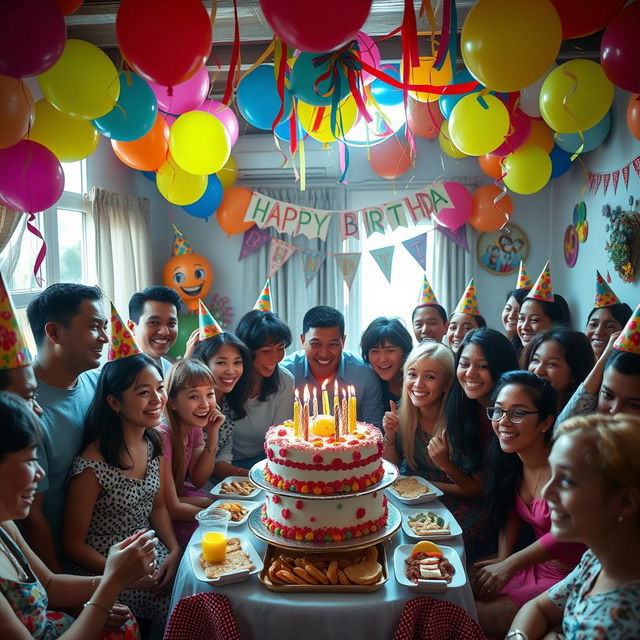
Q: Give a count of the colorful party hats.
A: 11